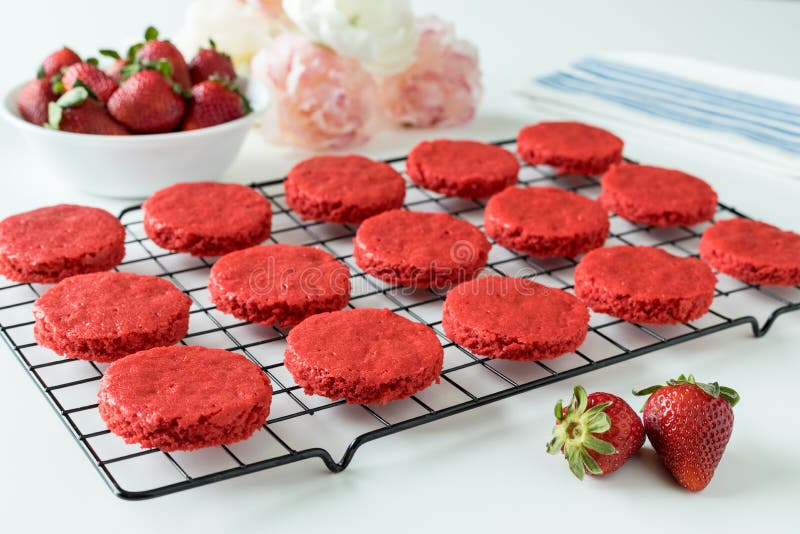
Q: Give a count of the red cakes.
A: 15